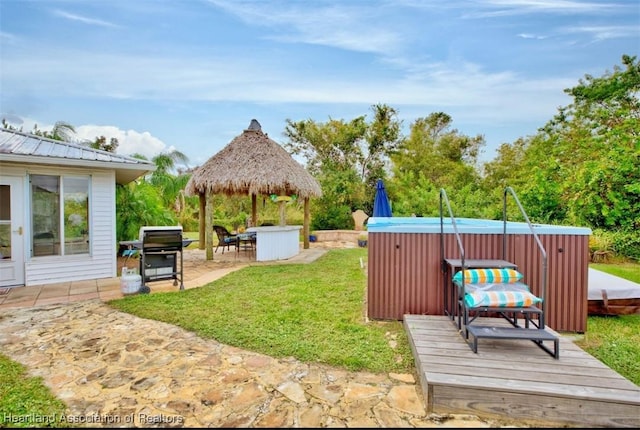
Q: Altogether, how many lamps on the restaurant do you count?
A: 0